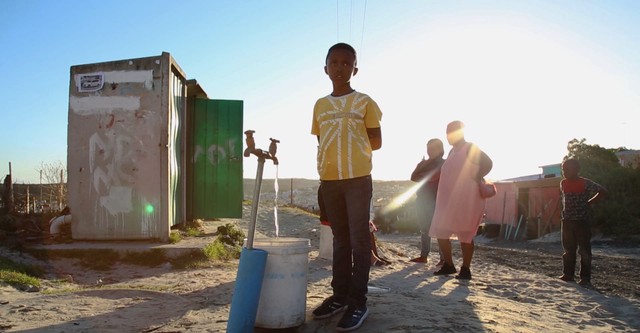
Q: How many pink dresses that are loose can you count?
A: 1